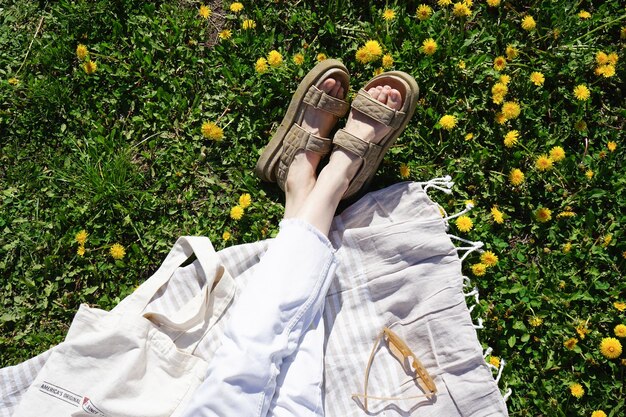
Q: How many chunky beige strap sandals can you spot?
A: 2